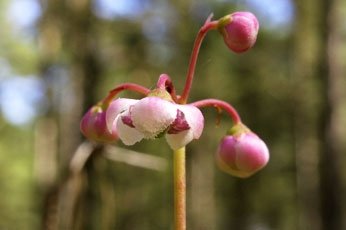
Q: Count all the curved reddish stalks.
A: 4